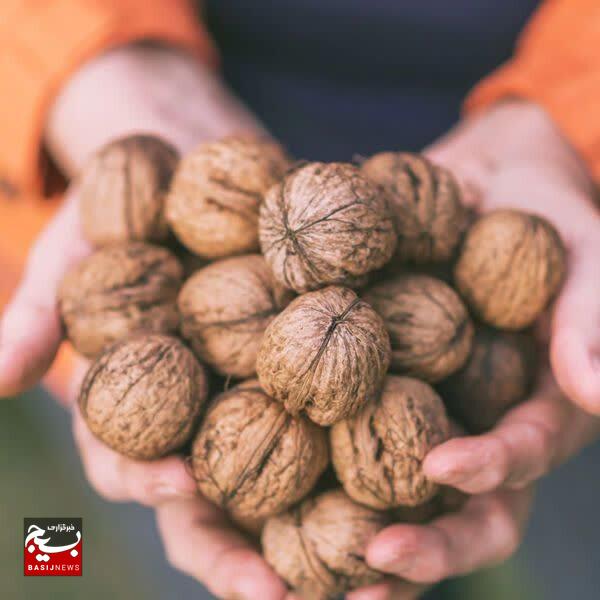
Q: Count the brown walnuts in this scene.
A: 14